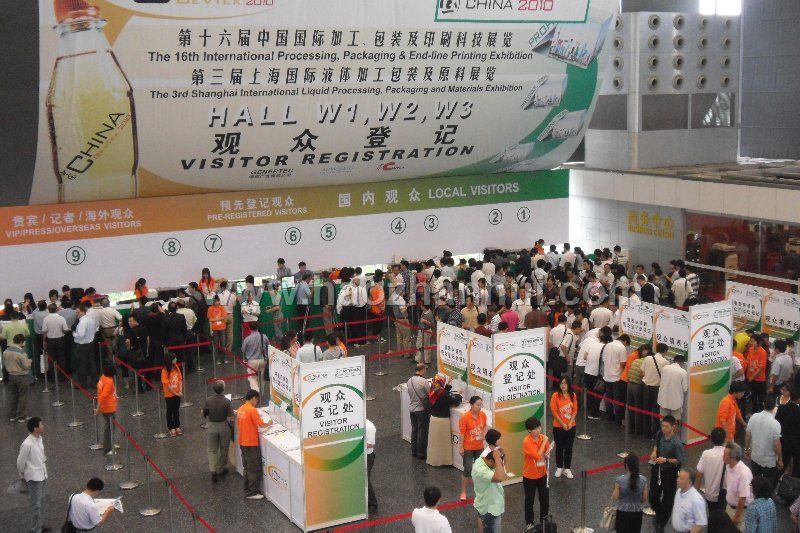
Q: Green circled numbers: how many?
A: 9